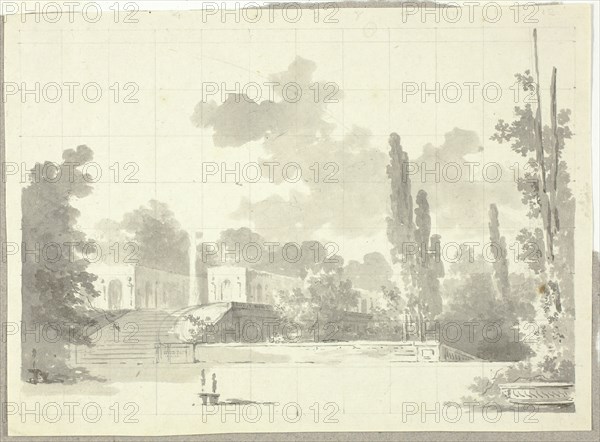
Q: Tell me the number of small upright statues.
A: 2